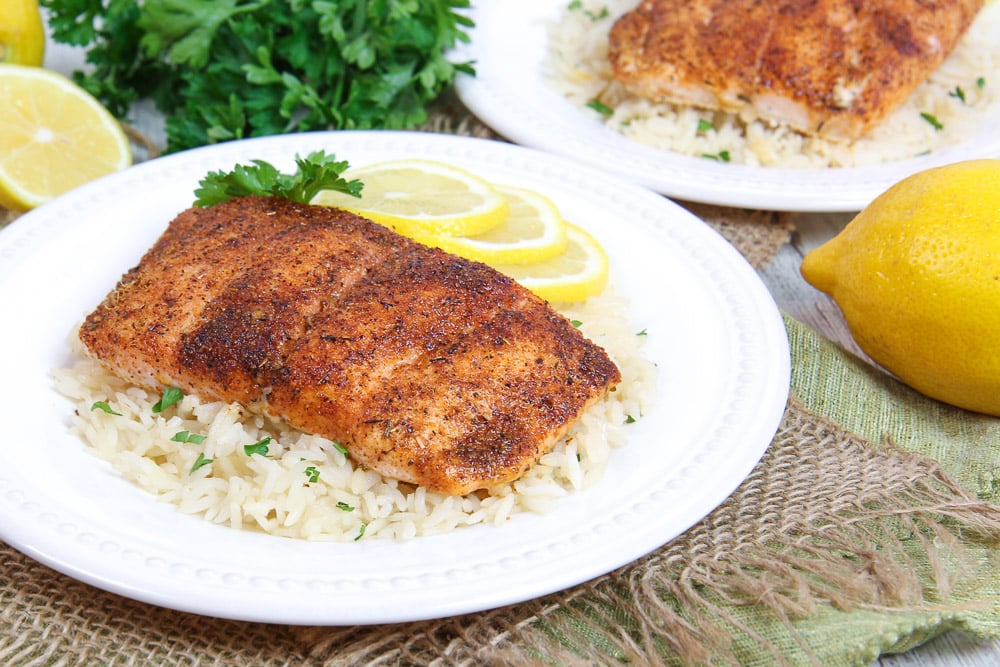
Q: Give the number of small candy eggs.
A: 0